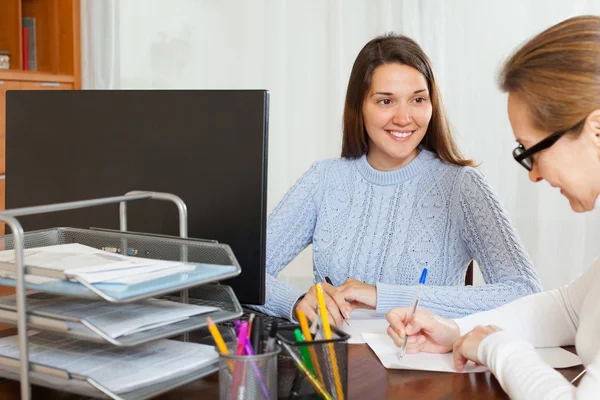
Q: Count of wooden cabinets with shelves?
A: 1